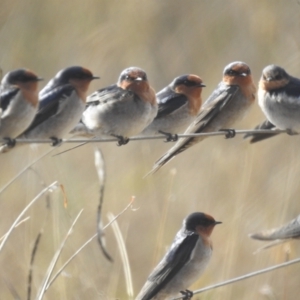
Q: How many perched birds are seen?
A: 7